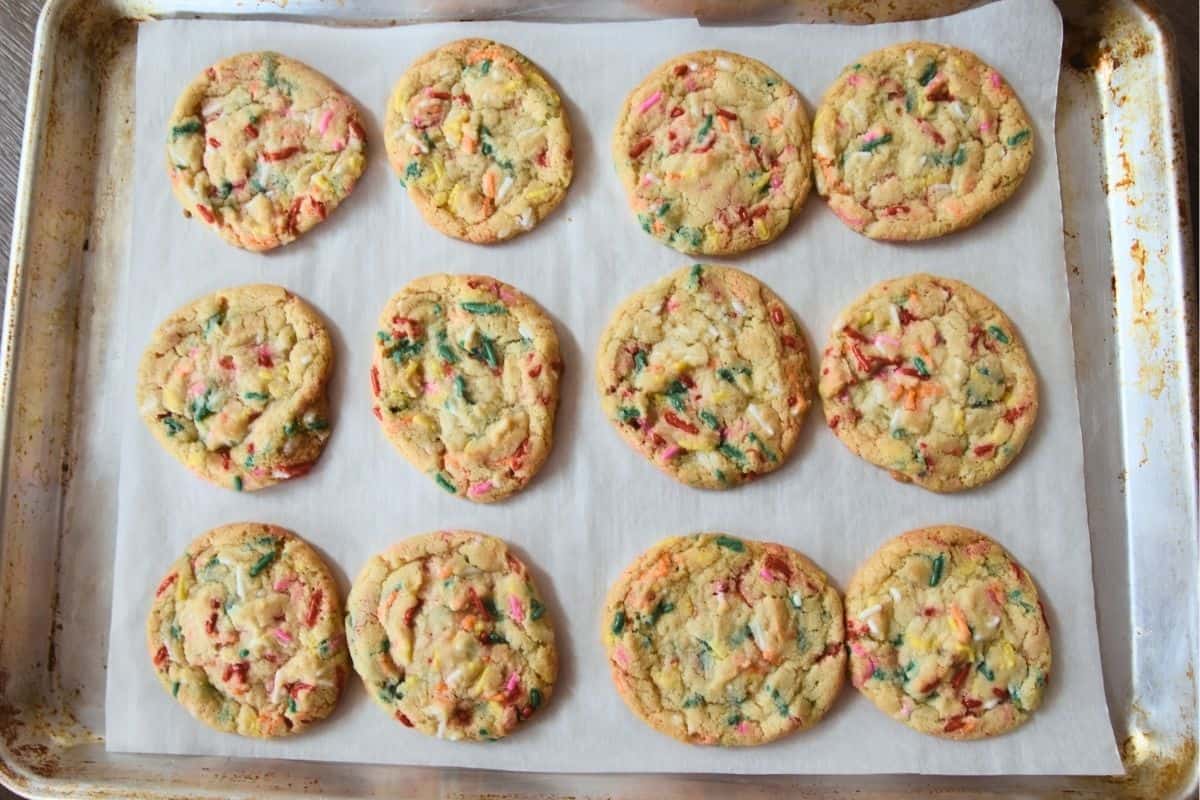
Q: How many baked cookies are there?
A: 12